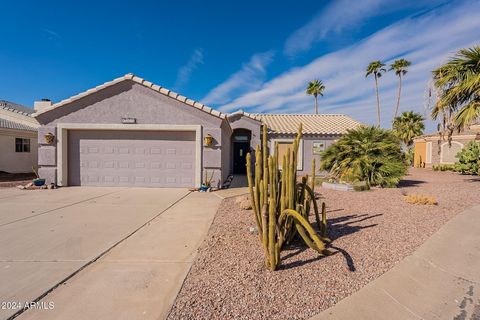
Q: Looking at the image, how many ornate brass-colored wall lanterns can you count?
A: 2